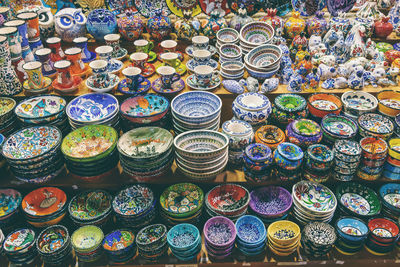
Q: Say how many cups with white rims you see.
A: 12